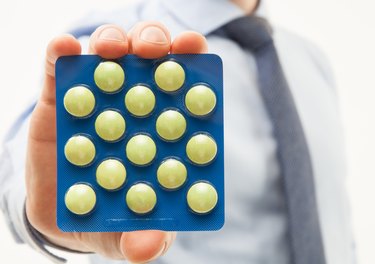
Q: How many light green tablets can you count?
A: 15